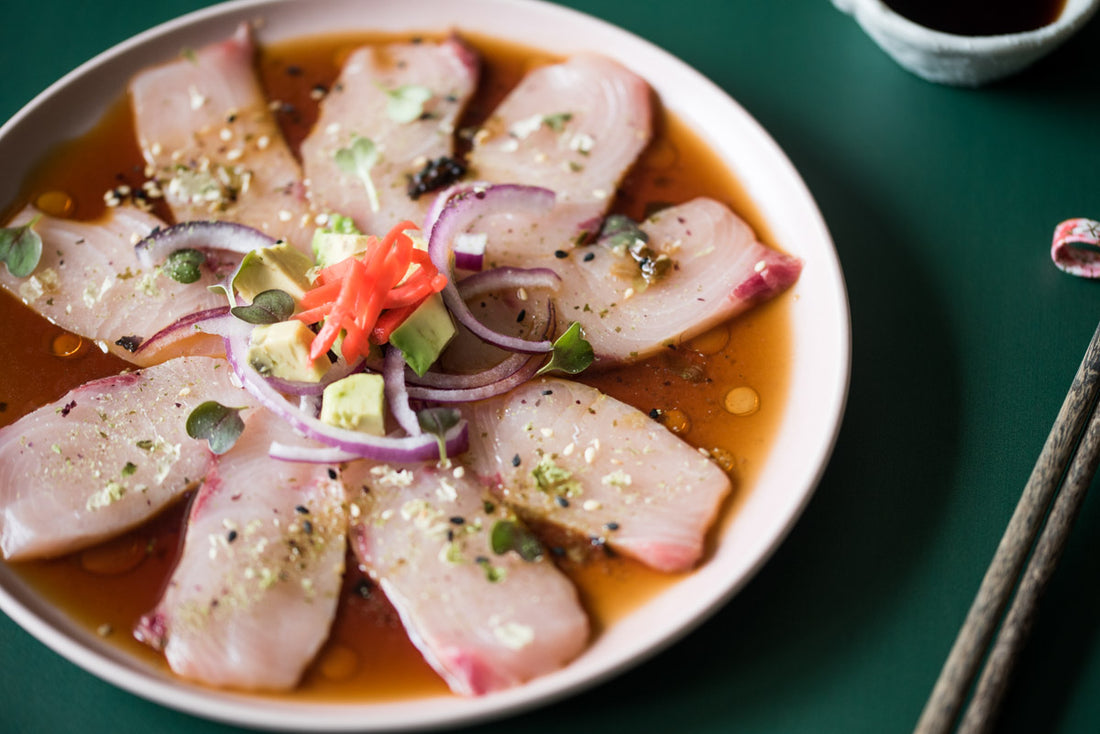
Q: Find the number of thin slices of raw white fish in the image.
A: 9